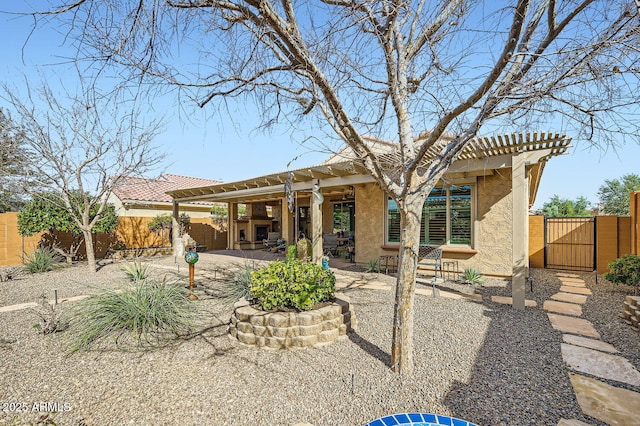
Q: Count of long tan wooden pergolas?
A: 1